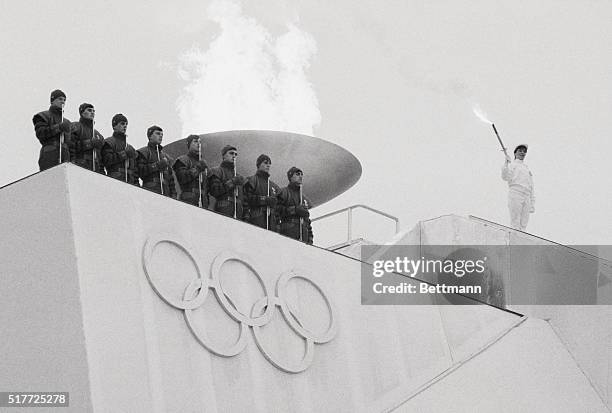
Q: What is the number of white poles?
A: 8